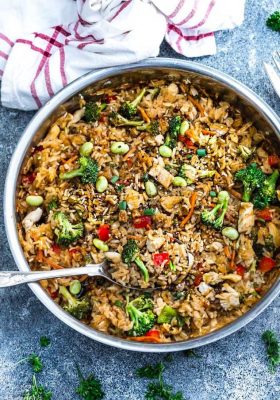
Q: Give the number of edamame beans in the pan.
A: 11